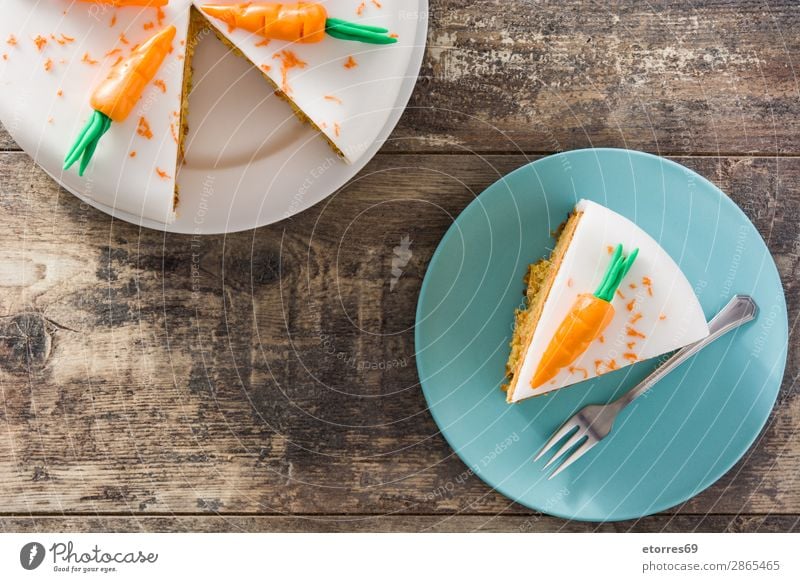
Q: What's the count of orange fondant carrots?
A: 4